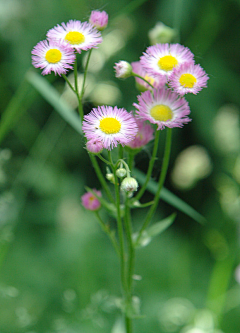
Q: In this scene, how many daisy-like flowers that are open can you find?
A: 6